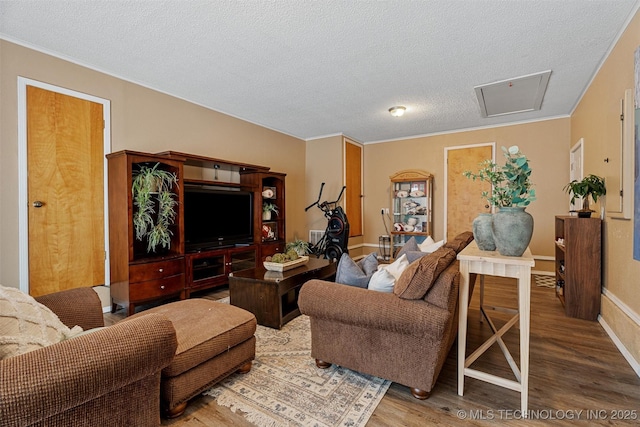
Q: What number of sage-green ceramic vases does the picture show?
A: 2